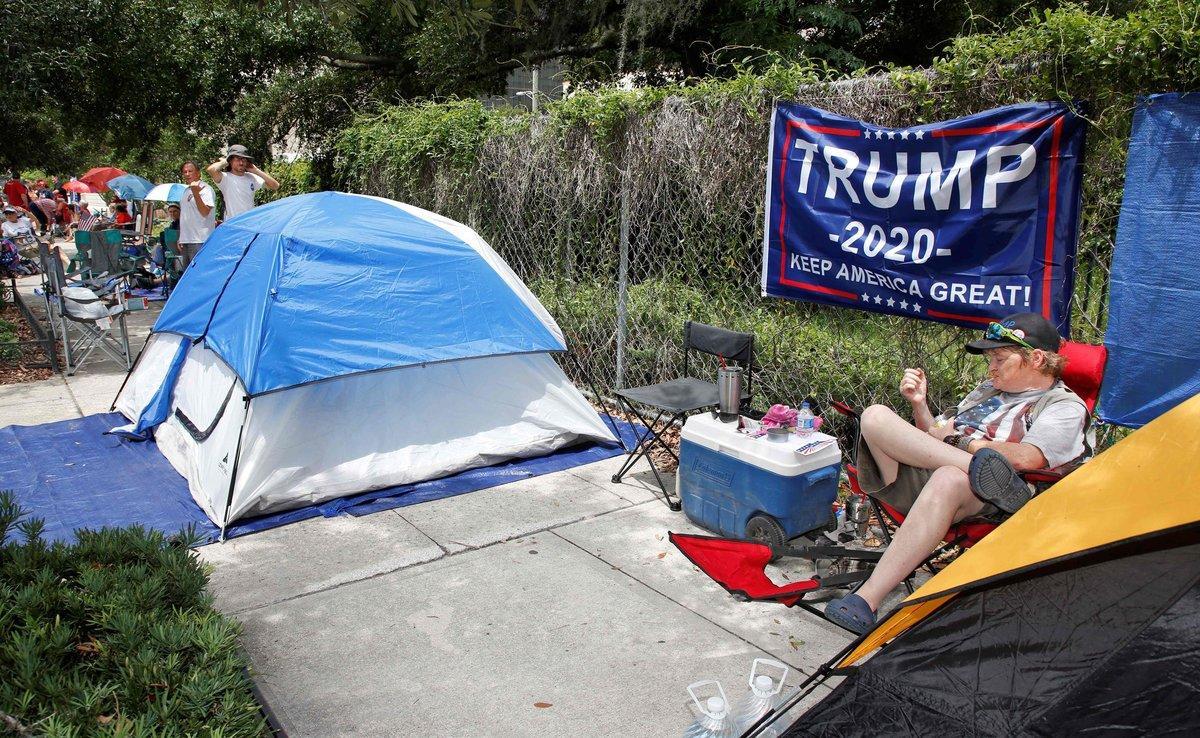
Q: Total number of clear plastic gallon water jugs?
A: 2